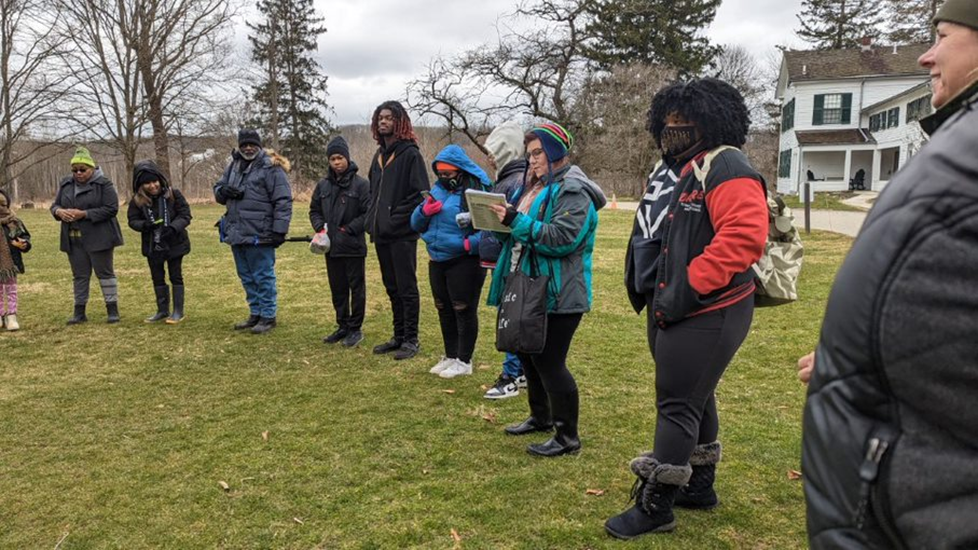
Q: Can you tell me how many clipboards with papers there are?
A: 1